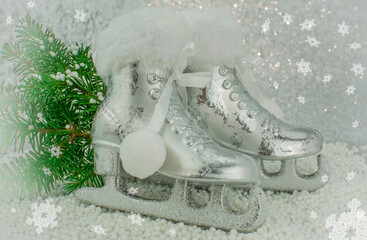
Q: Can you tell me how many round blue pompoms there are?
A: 0